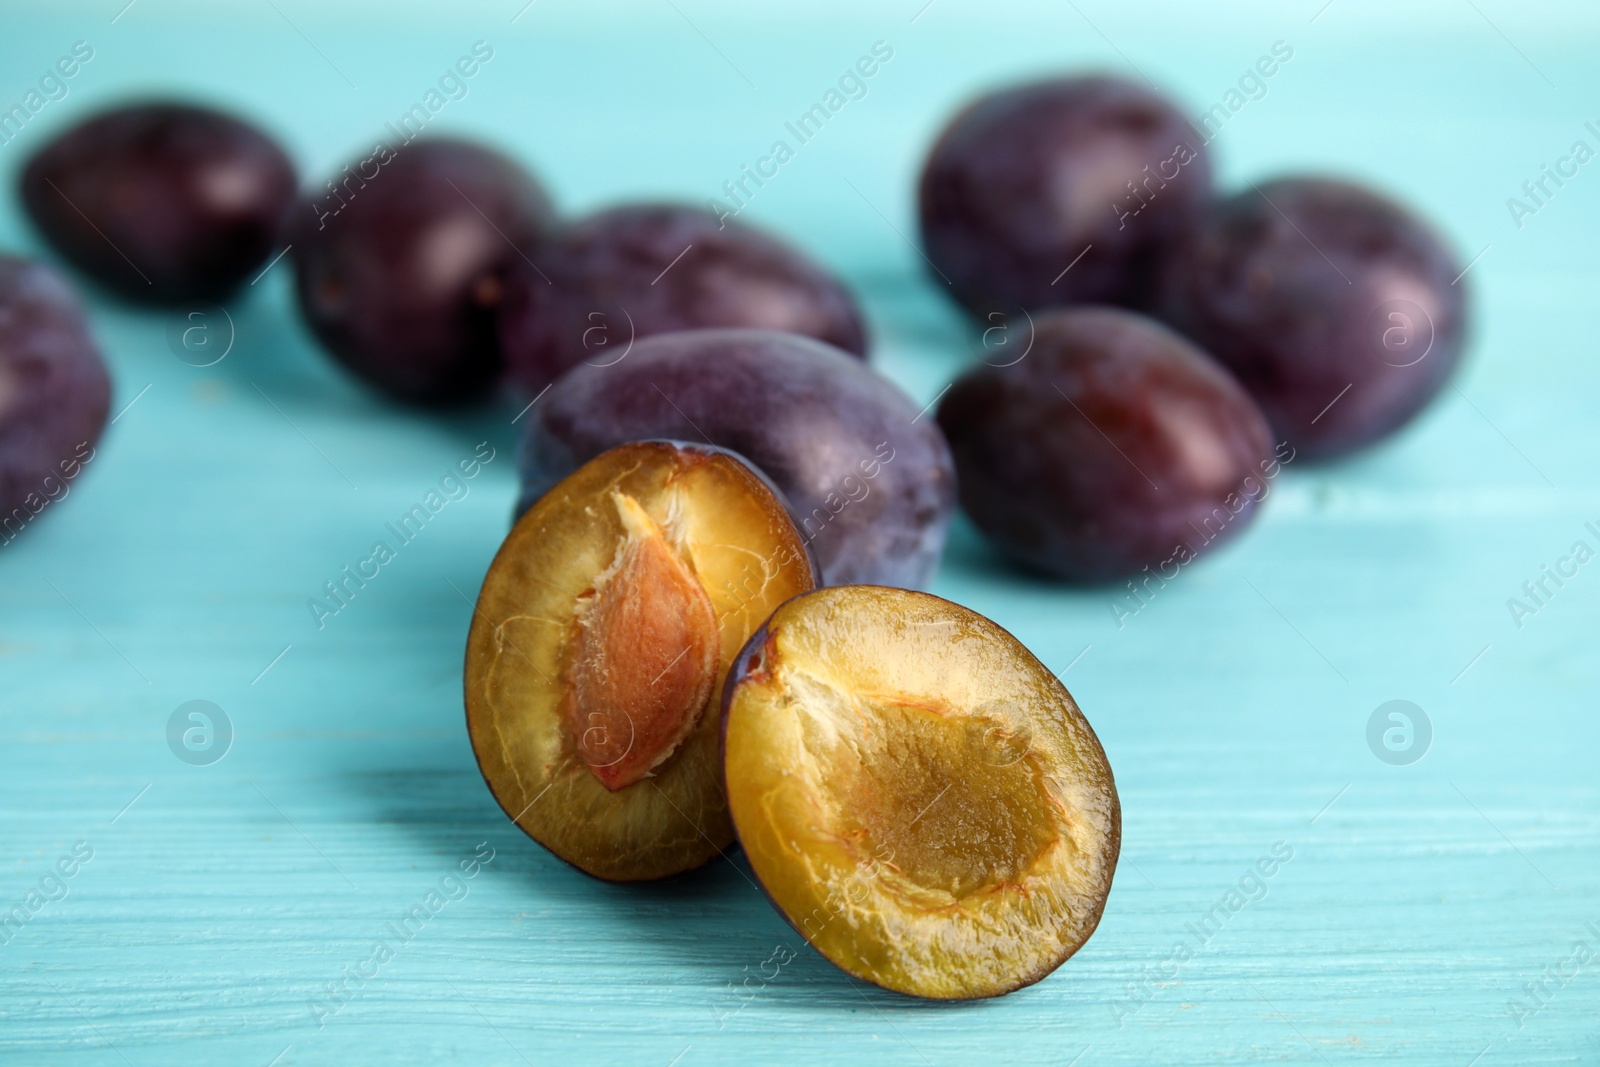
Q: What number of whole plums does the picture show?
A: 8